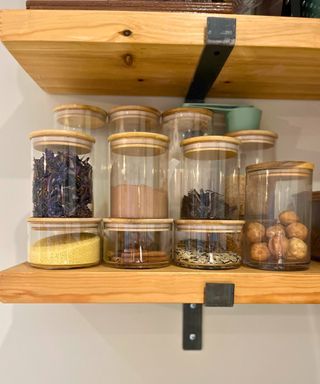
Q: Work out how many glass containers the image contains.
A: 11